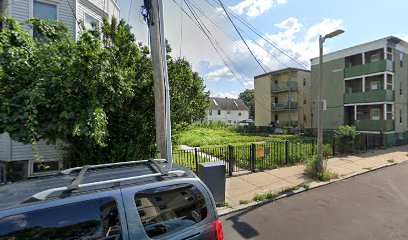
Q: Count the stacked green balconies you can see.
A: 3